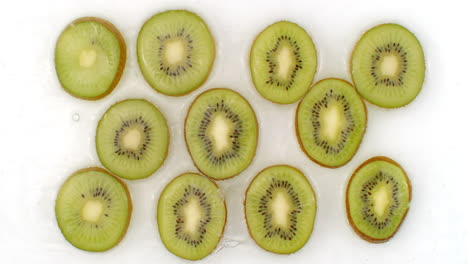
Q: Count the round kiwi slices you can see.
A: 11